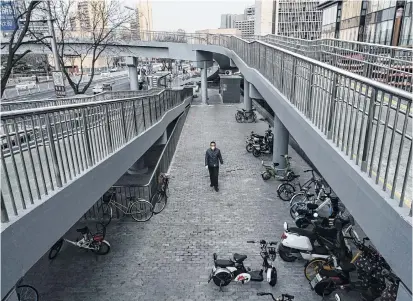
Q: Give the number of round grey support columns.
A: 4